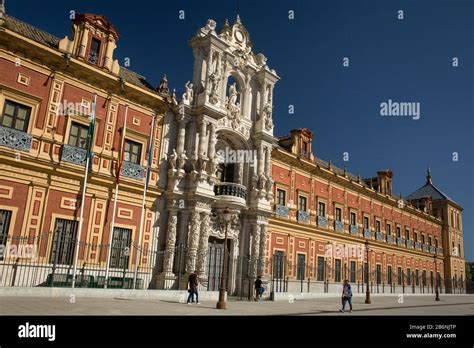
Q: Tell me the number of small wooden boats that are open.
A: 0